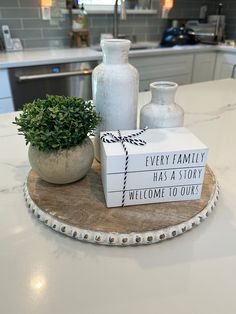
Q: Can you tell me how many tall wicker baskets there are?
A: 0